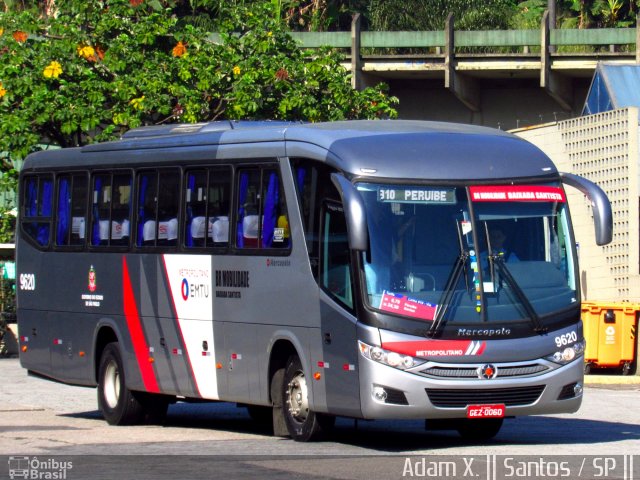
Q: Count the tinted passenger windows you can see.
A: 6